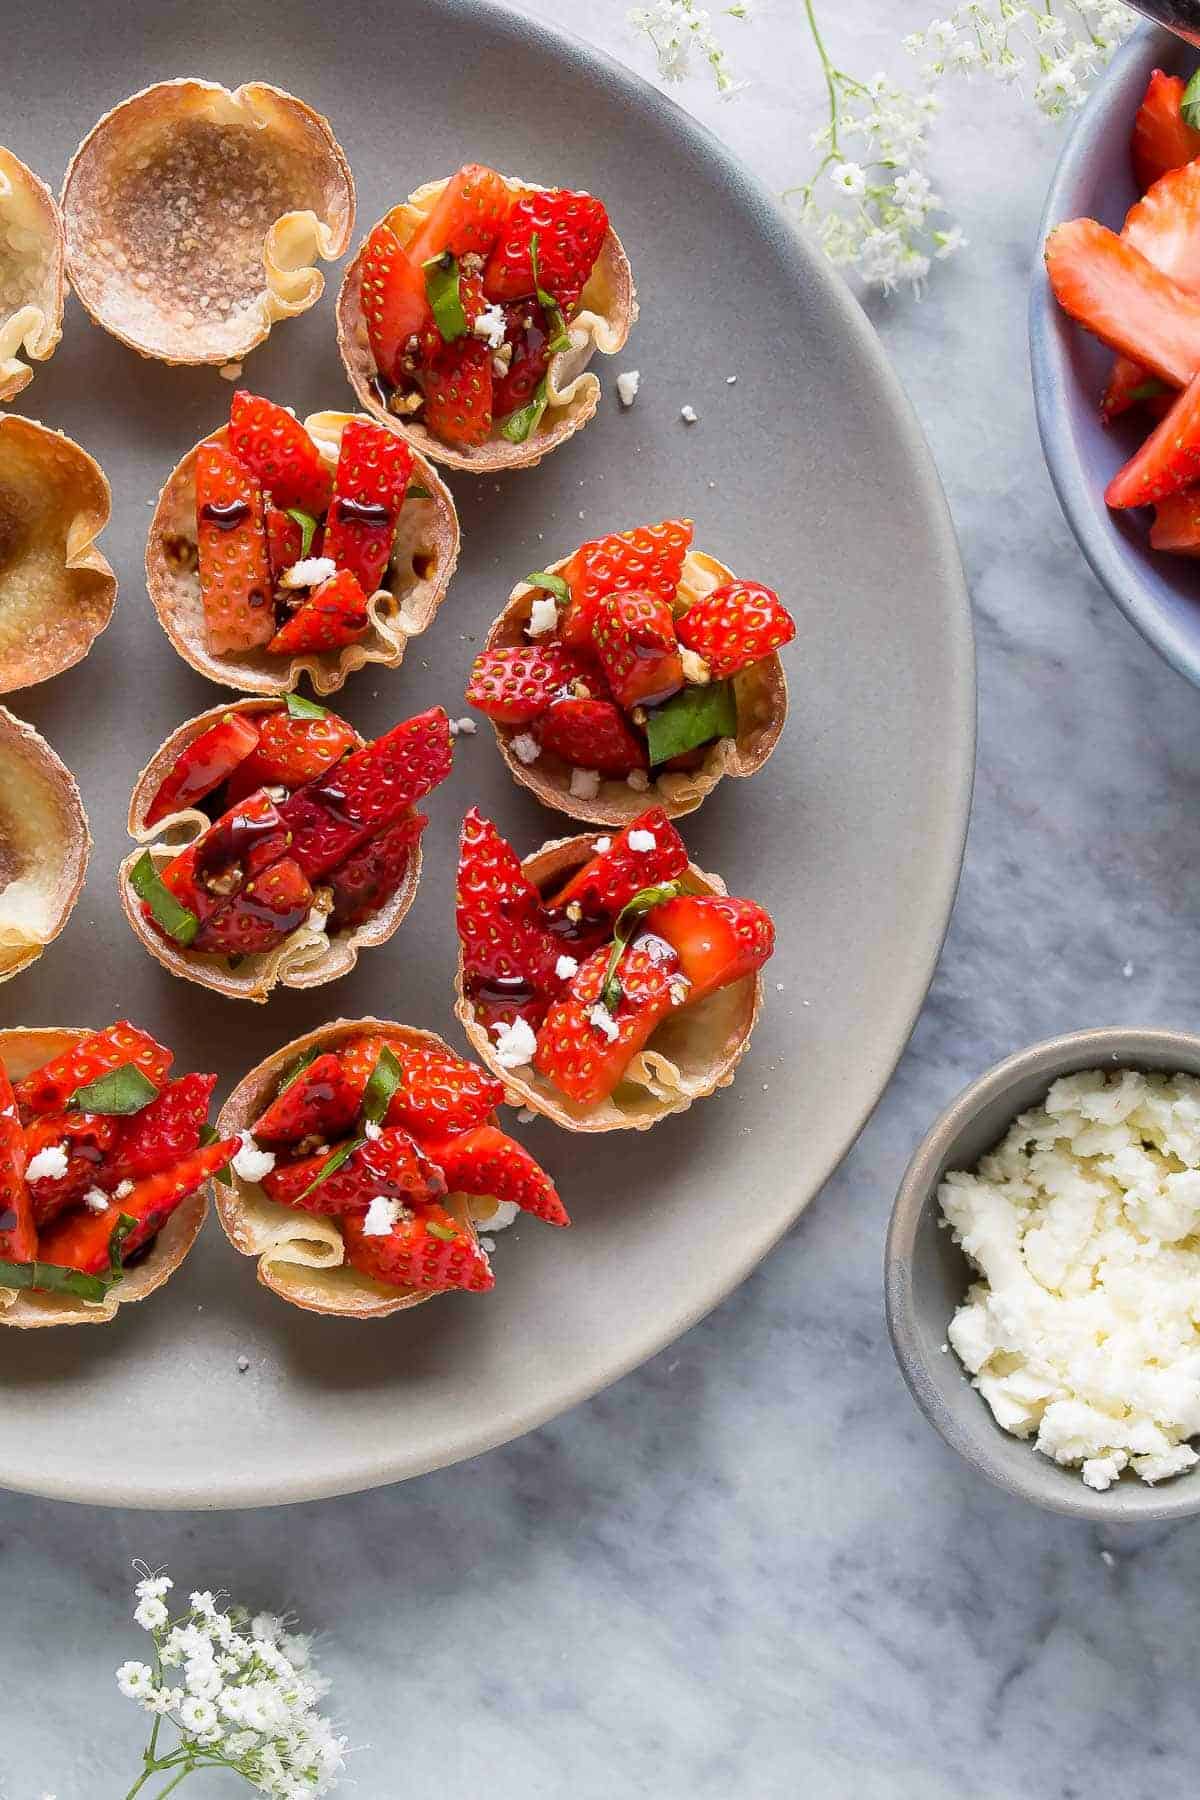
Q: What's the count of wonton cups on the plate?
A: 11